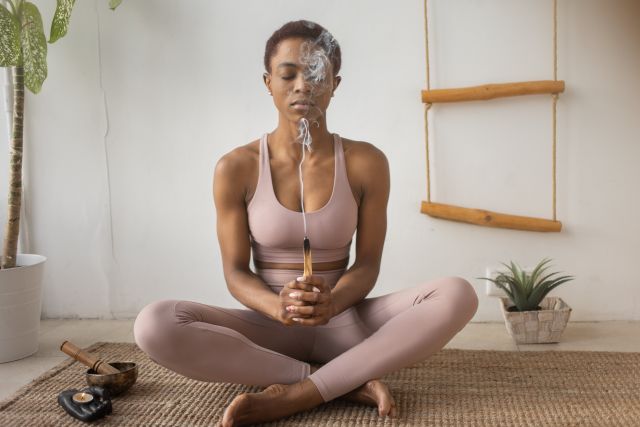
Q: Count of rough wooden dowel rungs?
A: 2